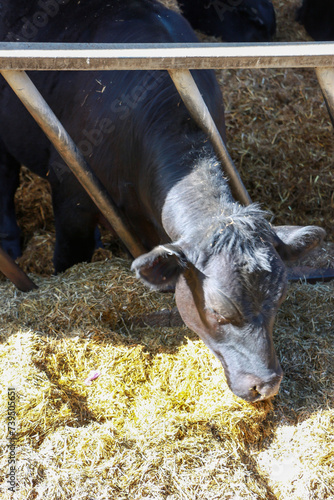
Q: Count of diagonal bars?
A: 4